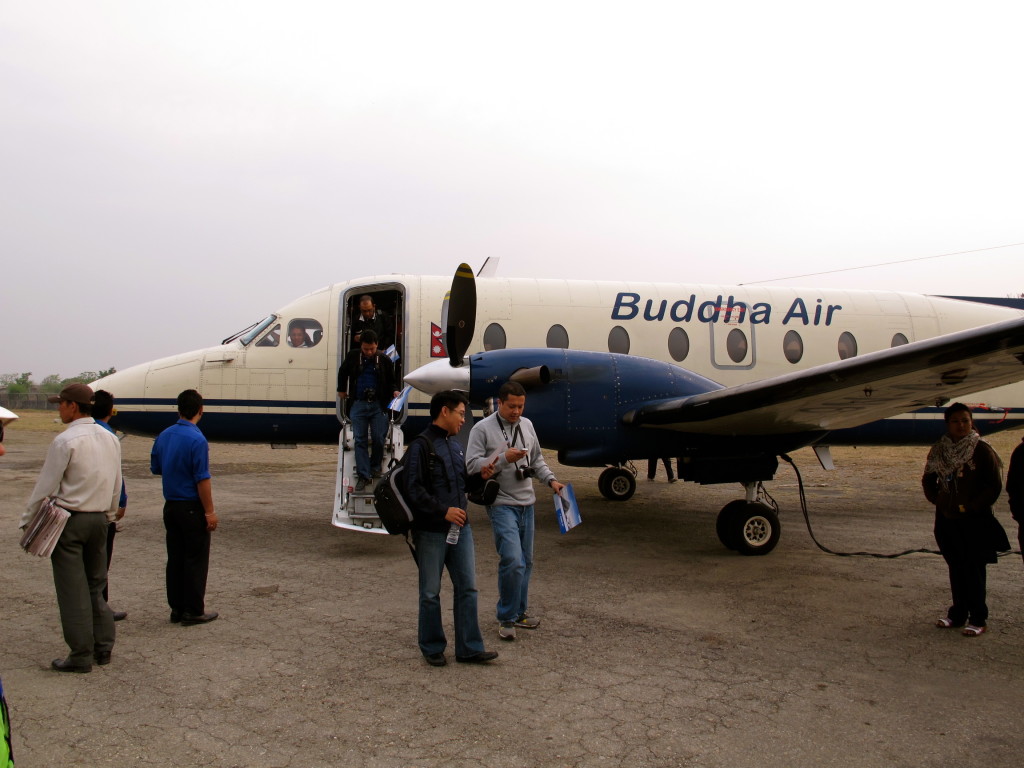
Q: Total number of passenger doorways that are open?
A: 1